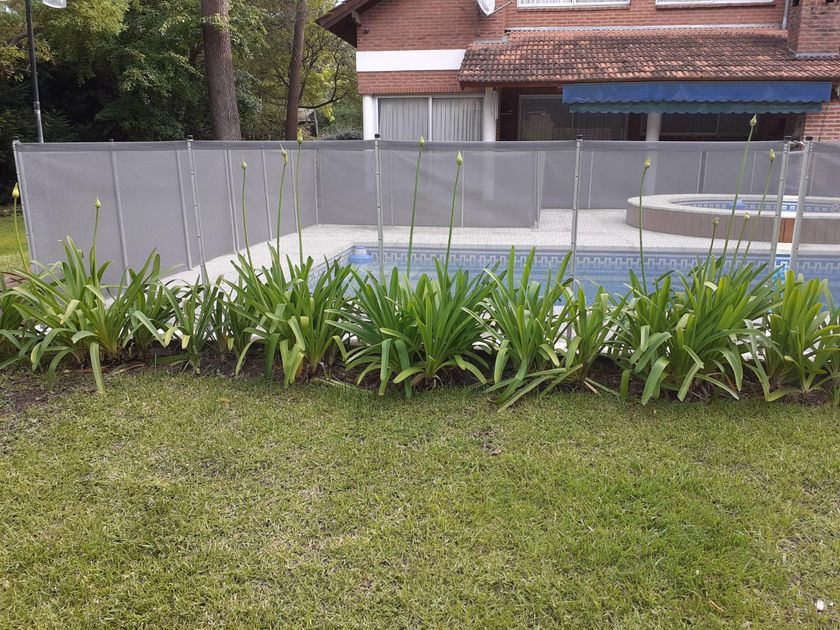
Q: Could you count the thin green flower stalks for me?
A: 12